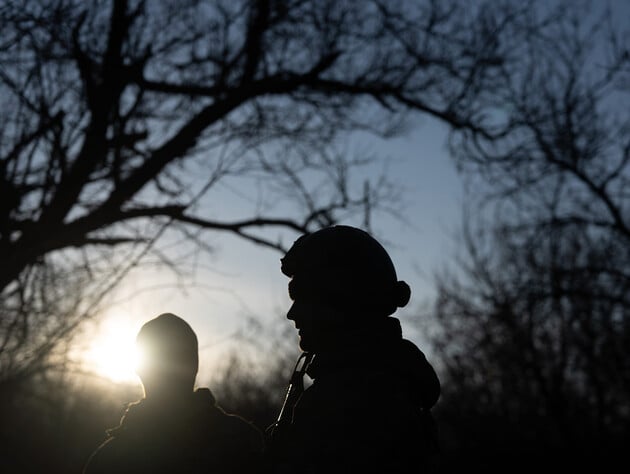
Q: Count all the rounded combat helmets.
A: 1